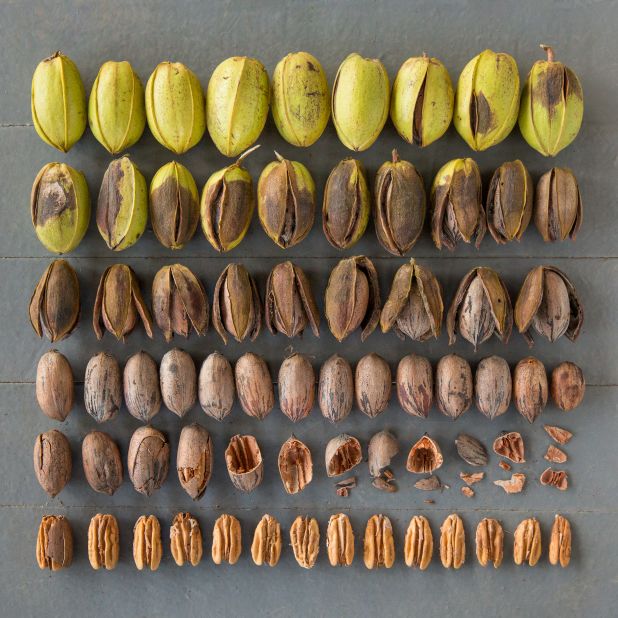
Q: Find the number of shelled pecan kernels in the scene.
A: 14